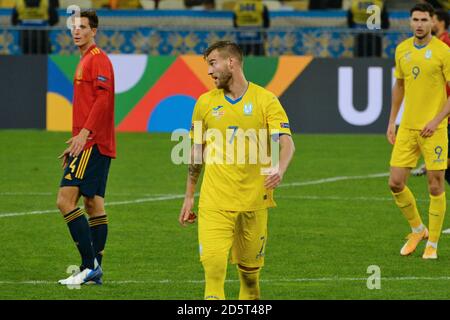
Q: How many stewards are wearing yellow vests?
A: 3